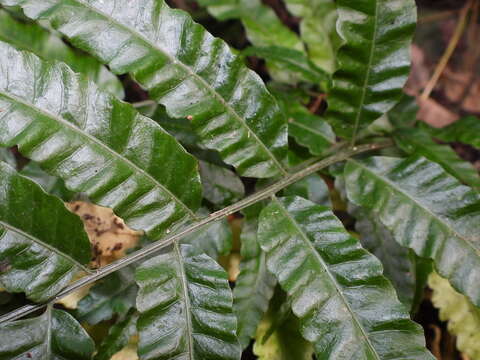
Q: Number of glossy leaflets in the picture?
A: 8